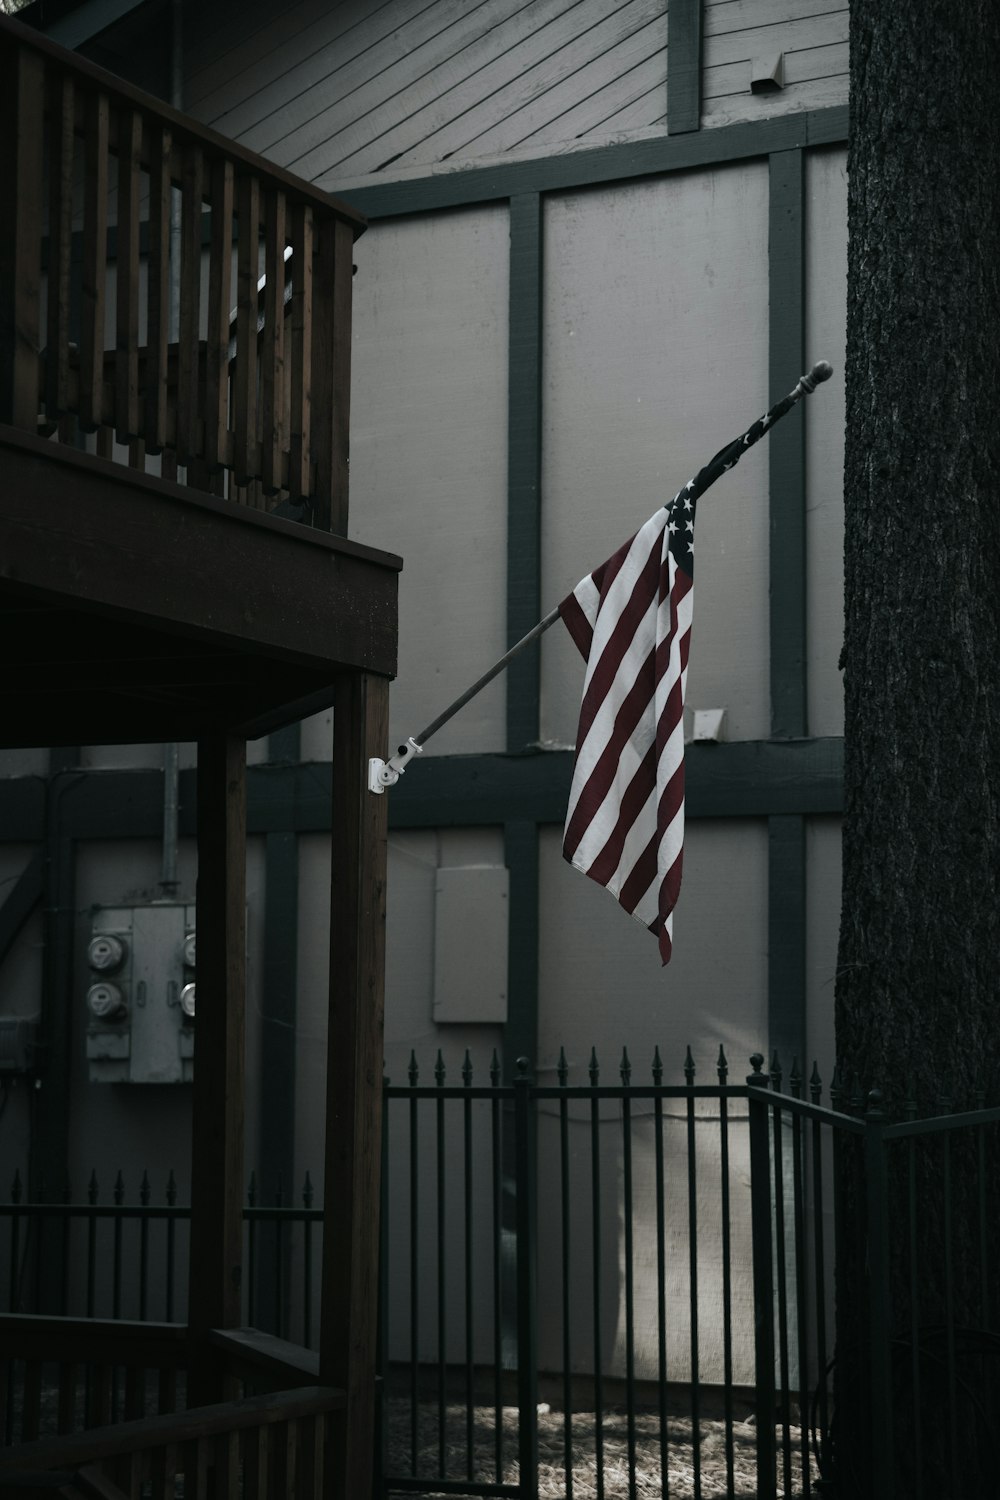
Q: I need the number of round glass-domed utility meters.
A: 4